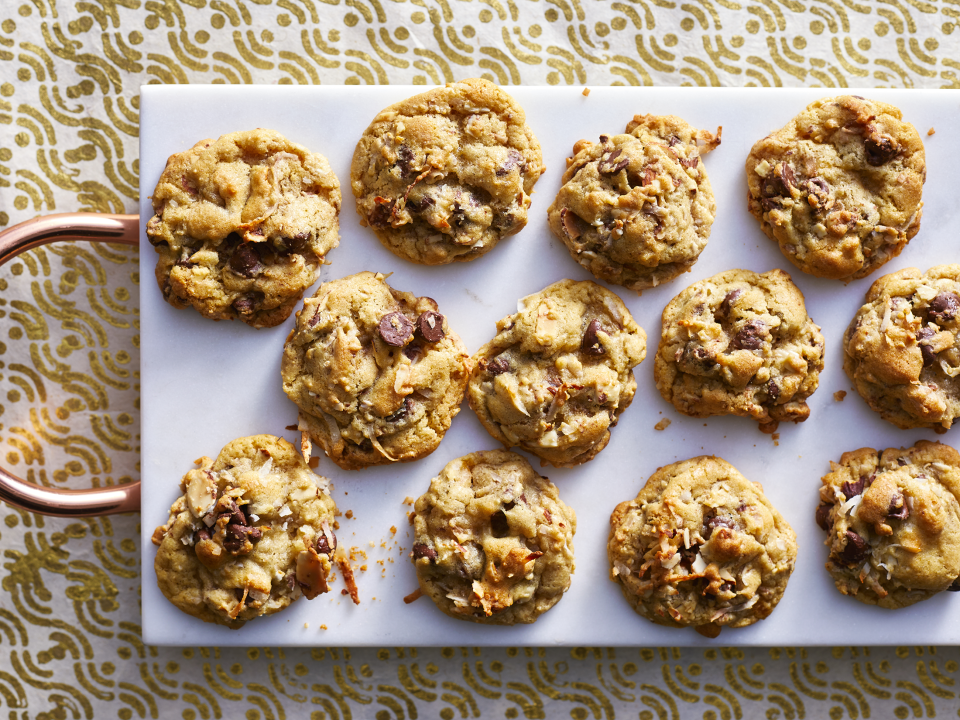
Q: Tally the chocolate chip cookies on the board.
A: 12